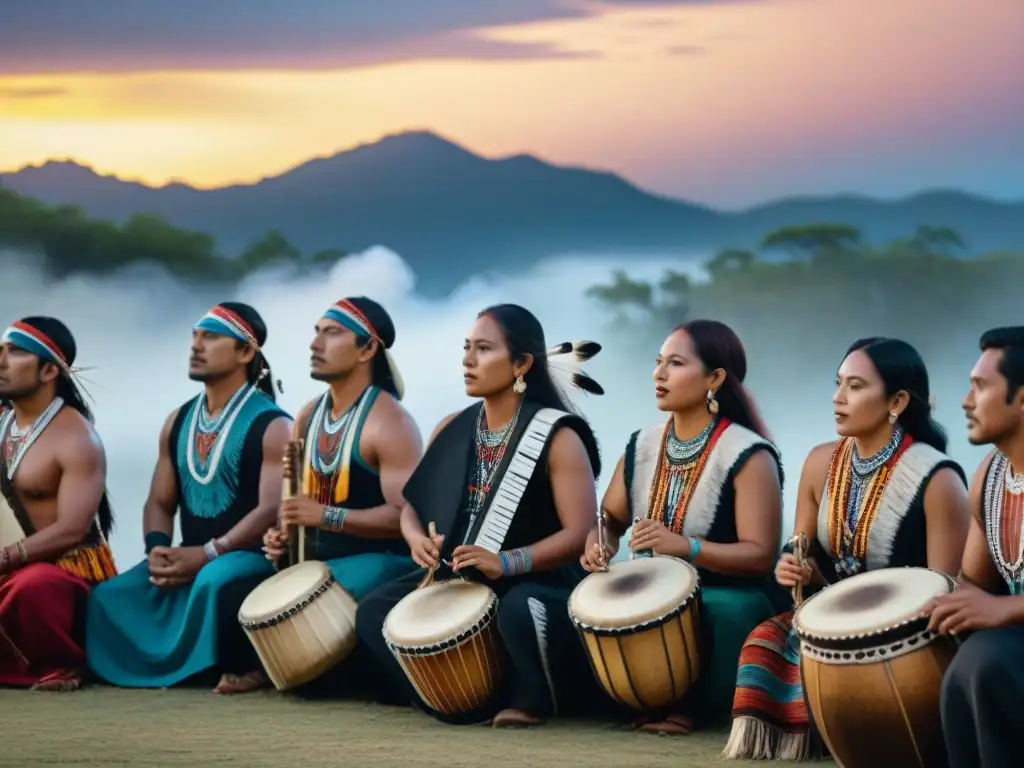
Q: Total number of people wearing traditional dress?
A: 7